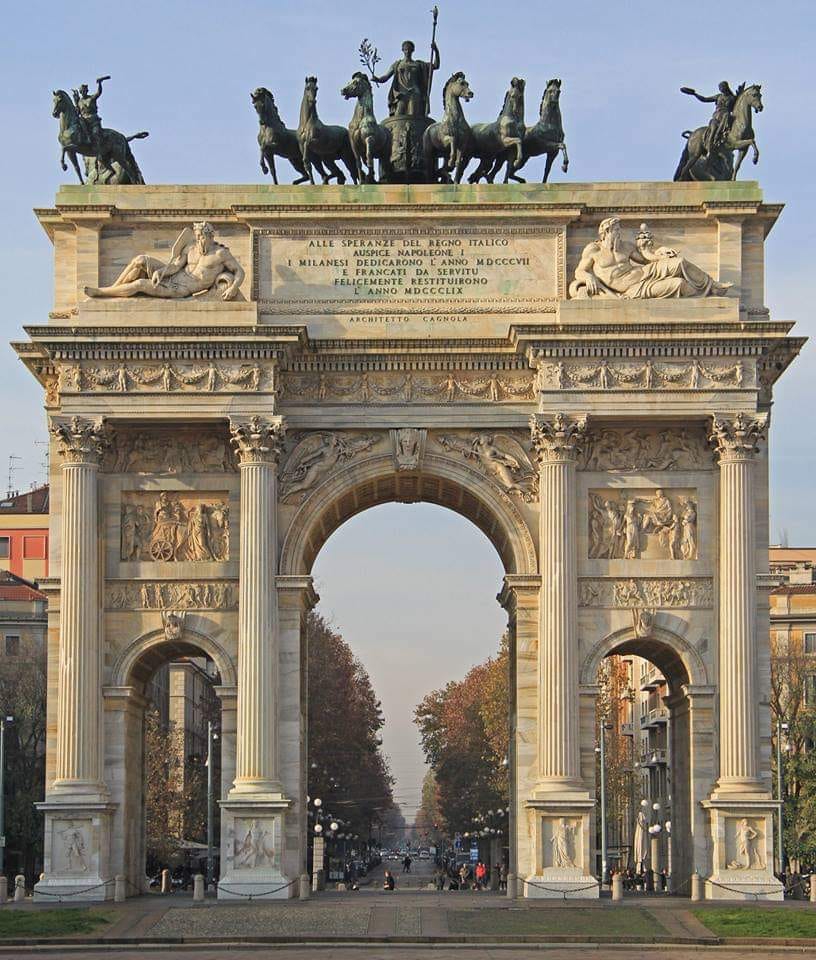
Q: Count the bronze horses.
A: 8